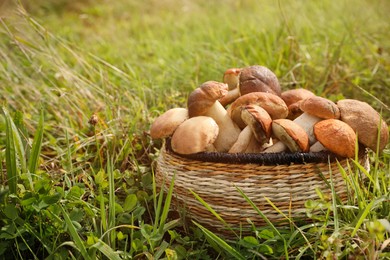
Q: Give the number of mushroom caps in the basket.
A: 12